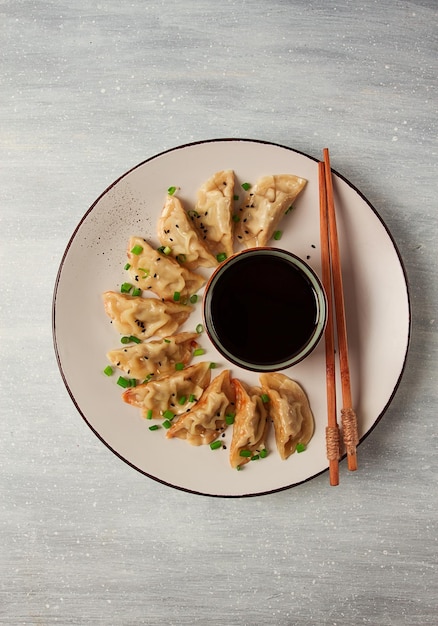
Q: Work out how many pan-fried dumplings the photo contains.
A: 10